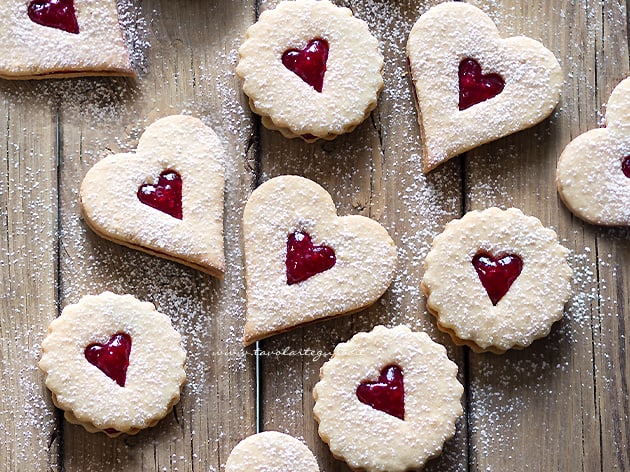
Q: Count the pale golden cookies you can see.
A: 10